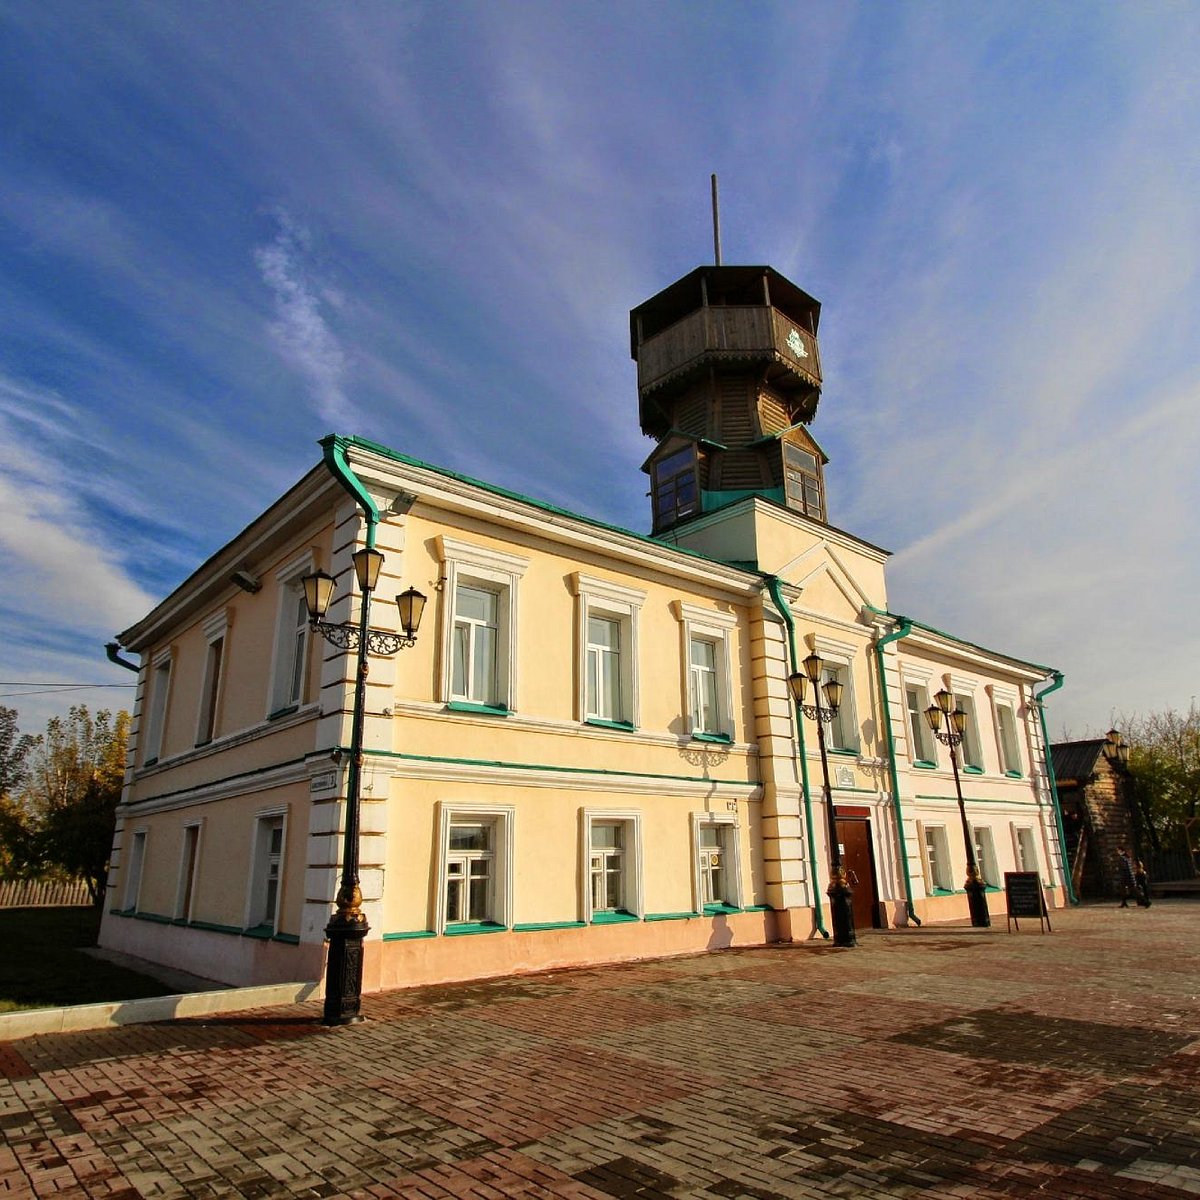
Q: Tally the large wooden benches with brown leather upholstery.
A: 0